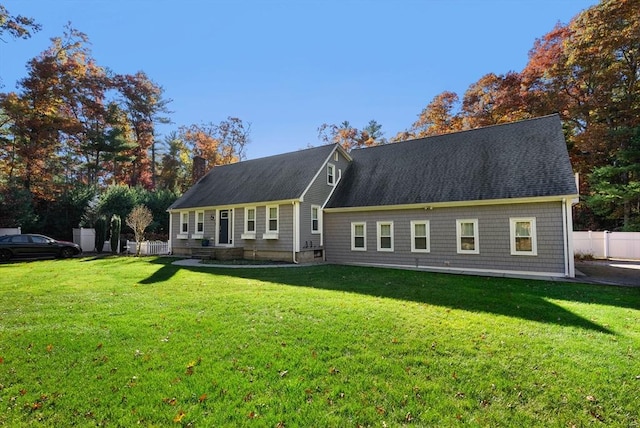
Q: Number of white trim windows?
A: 11